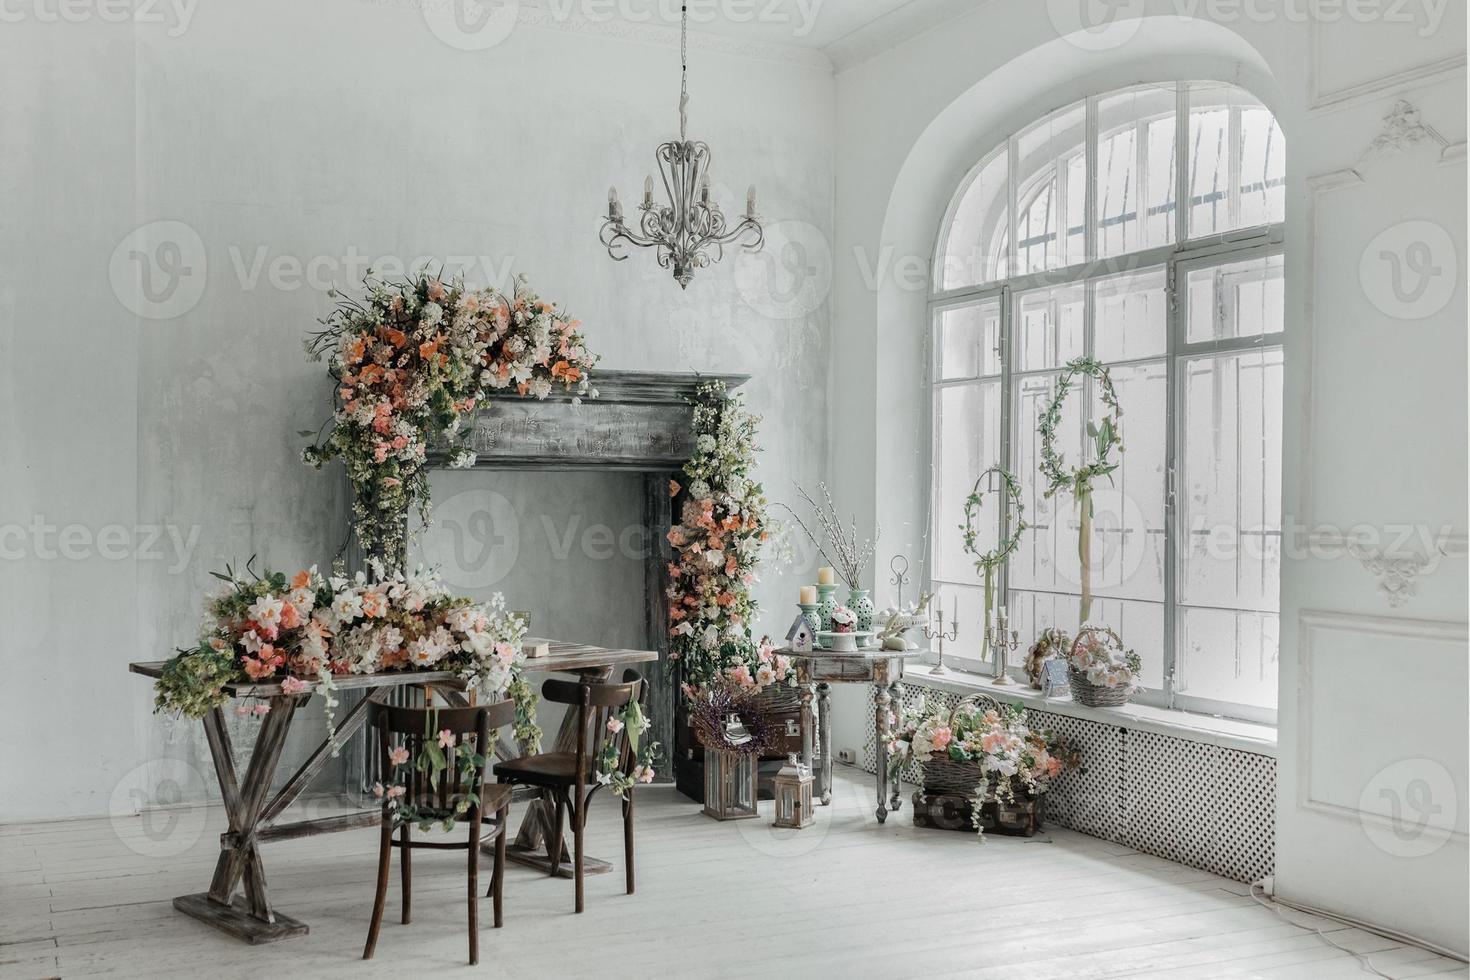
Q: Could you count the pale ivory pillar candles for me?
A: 2